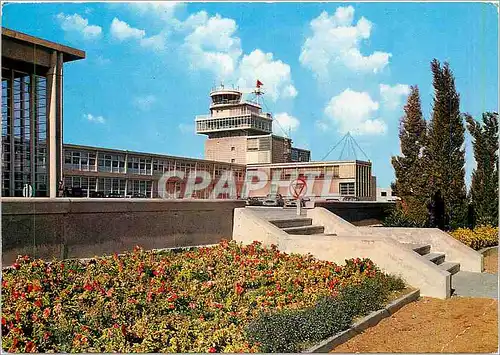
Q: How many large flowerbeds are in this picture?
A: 1